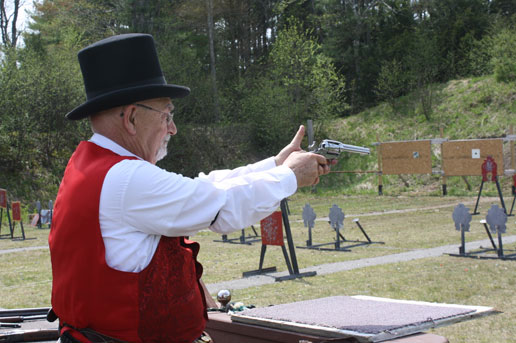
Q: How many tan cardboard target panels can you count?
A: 2